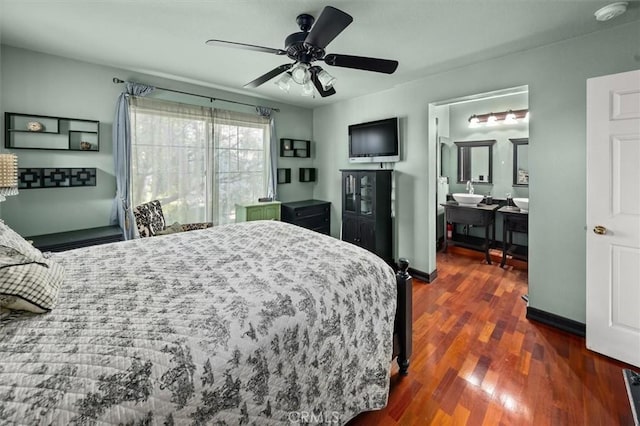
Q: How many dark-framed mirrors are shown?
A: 2